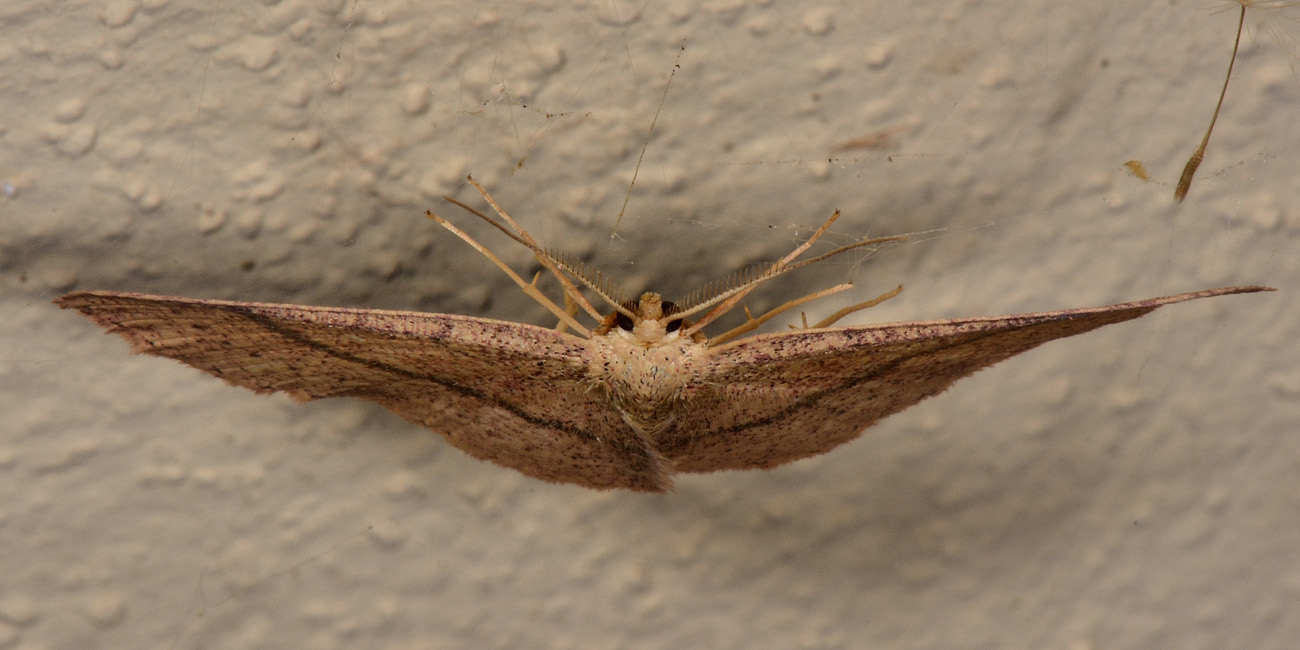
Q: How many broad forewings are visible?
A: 2